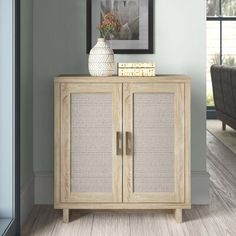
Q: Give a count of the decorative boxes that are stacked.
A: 2